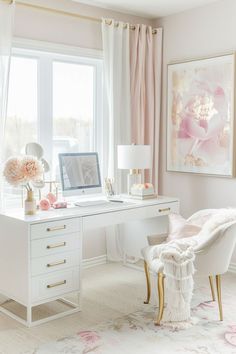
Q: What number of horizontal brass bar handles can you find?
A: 5